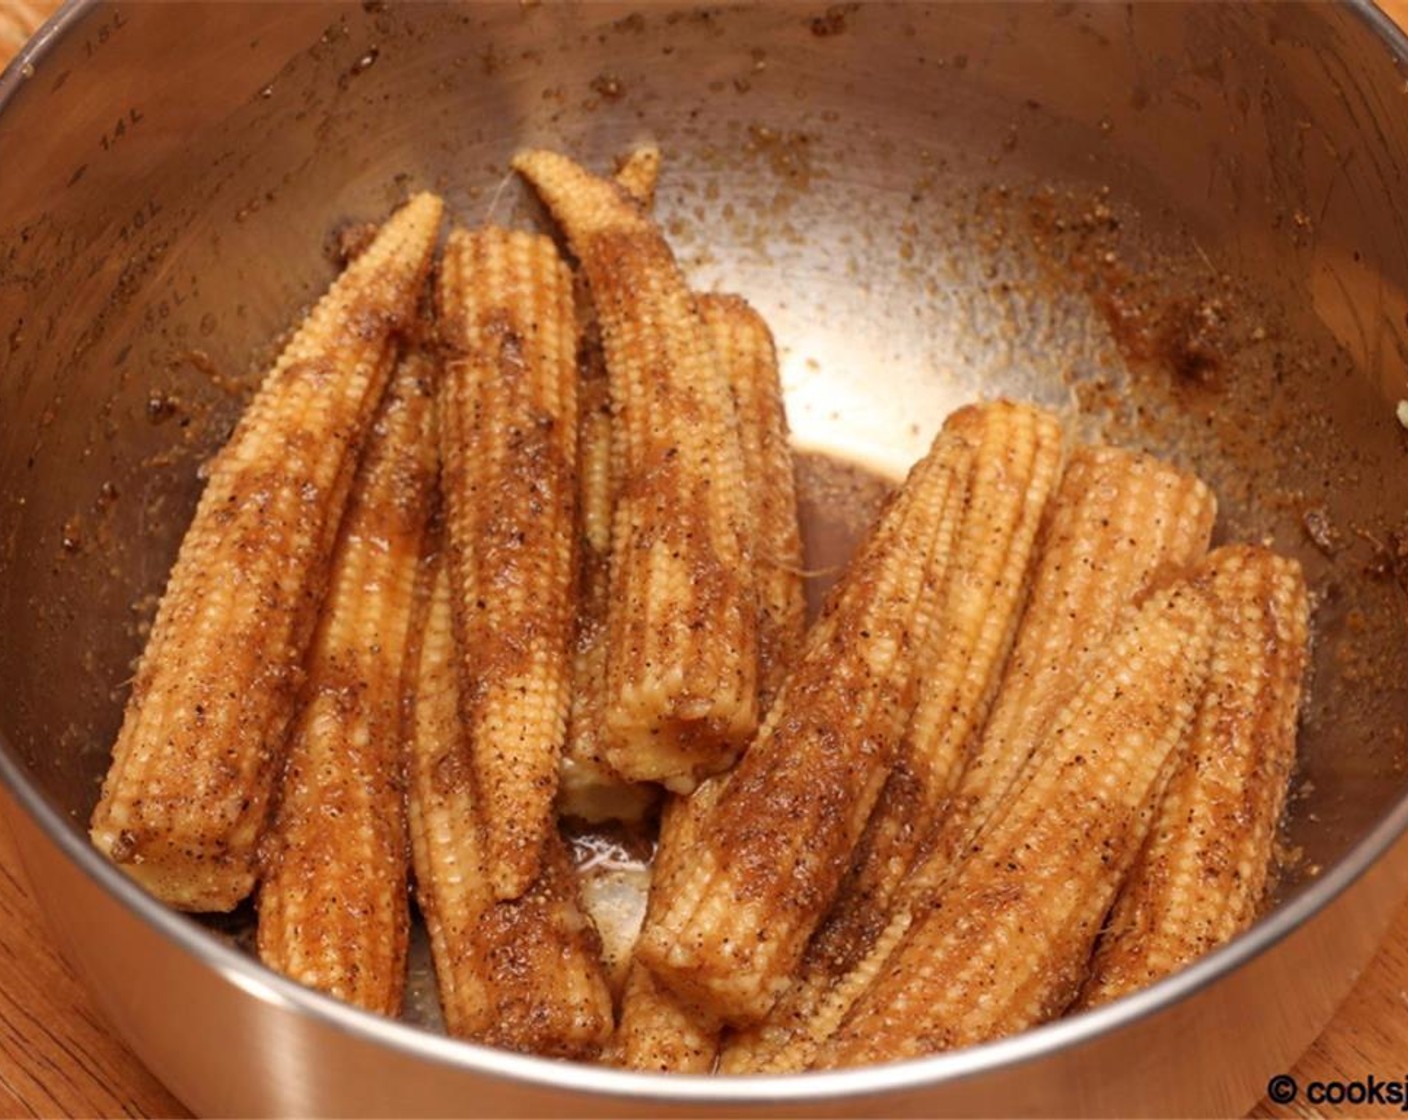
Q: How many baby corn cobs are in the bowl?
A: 13